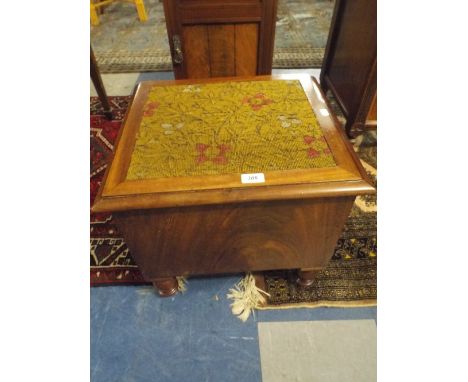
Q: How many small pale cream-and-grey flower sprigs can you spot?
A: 3